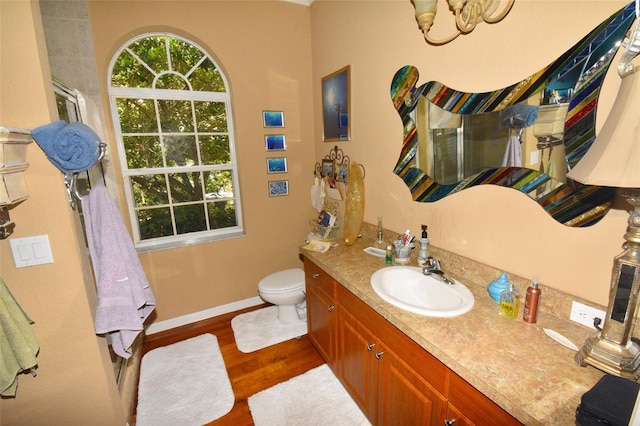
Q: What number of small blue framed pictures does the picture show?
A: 4